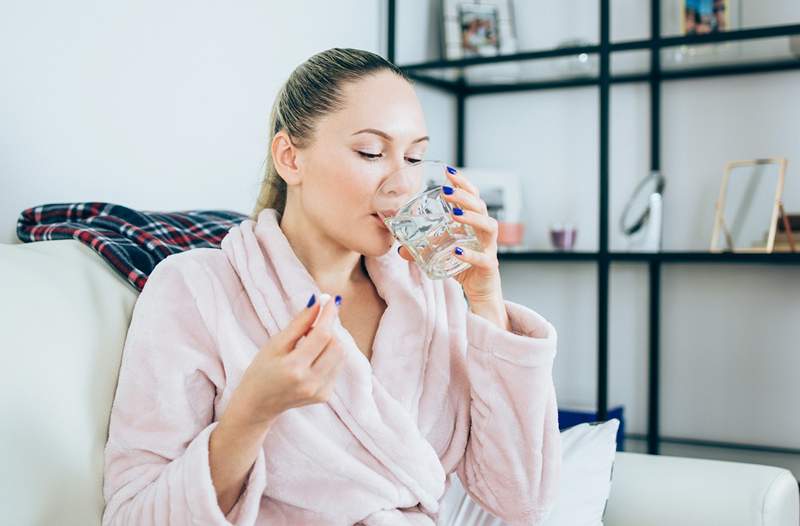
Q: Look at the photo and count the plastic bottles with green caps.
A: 0